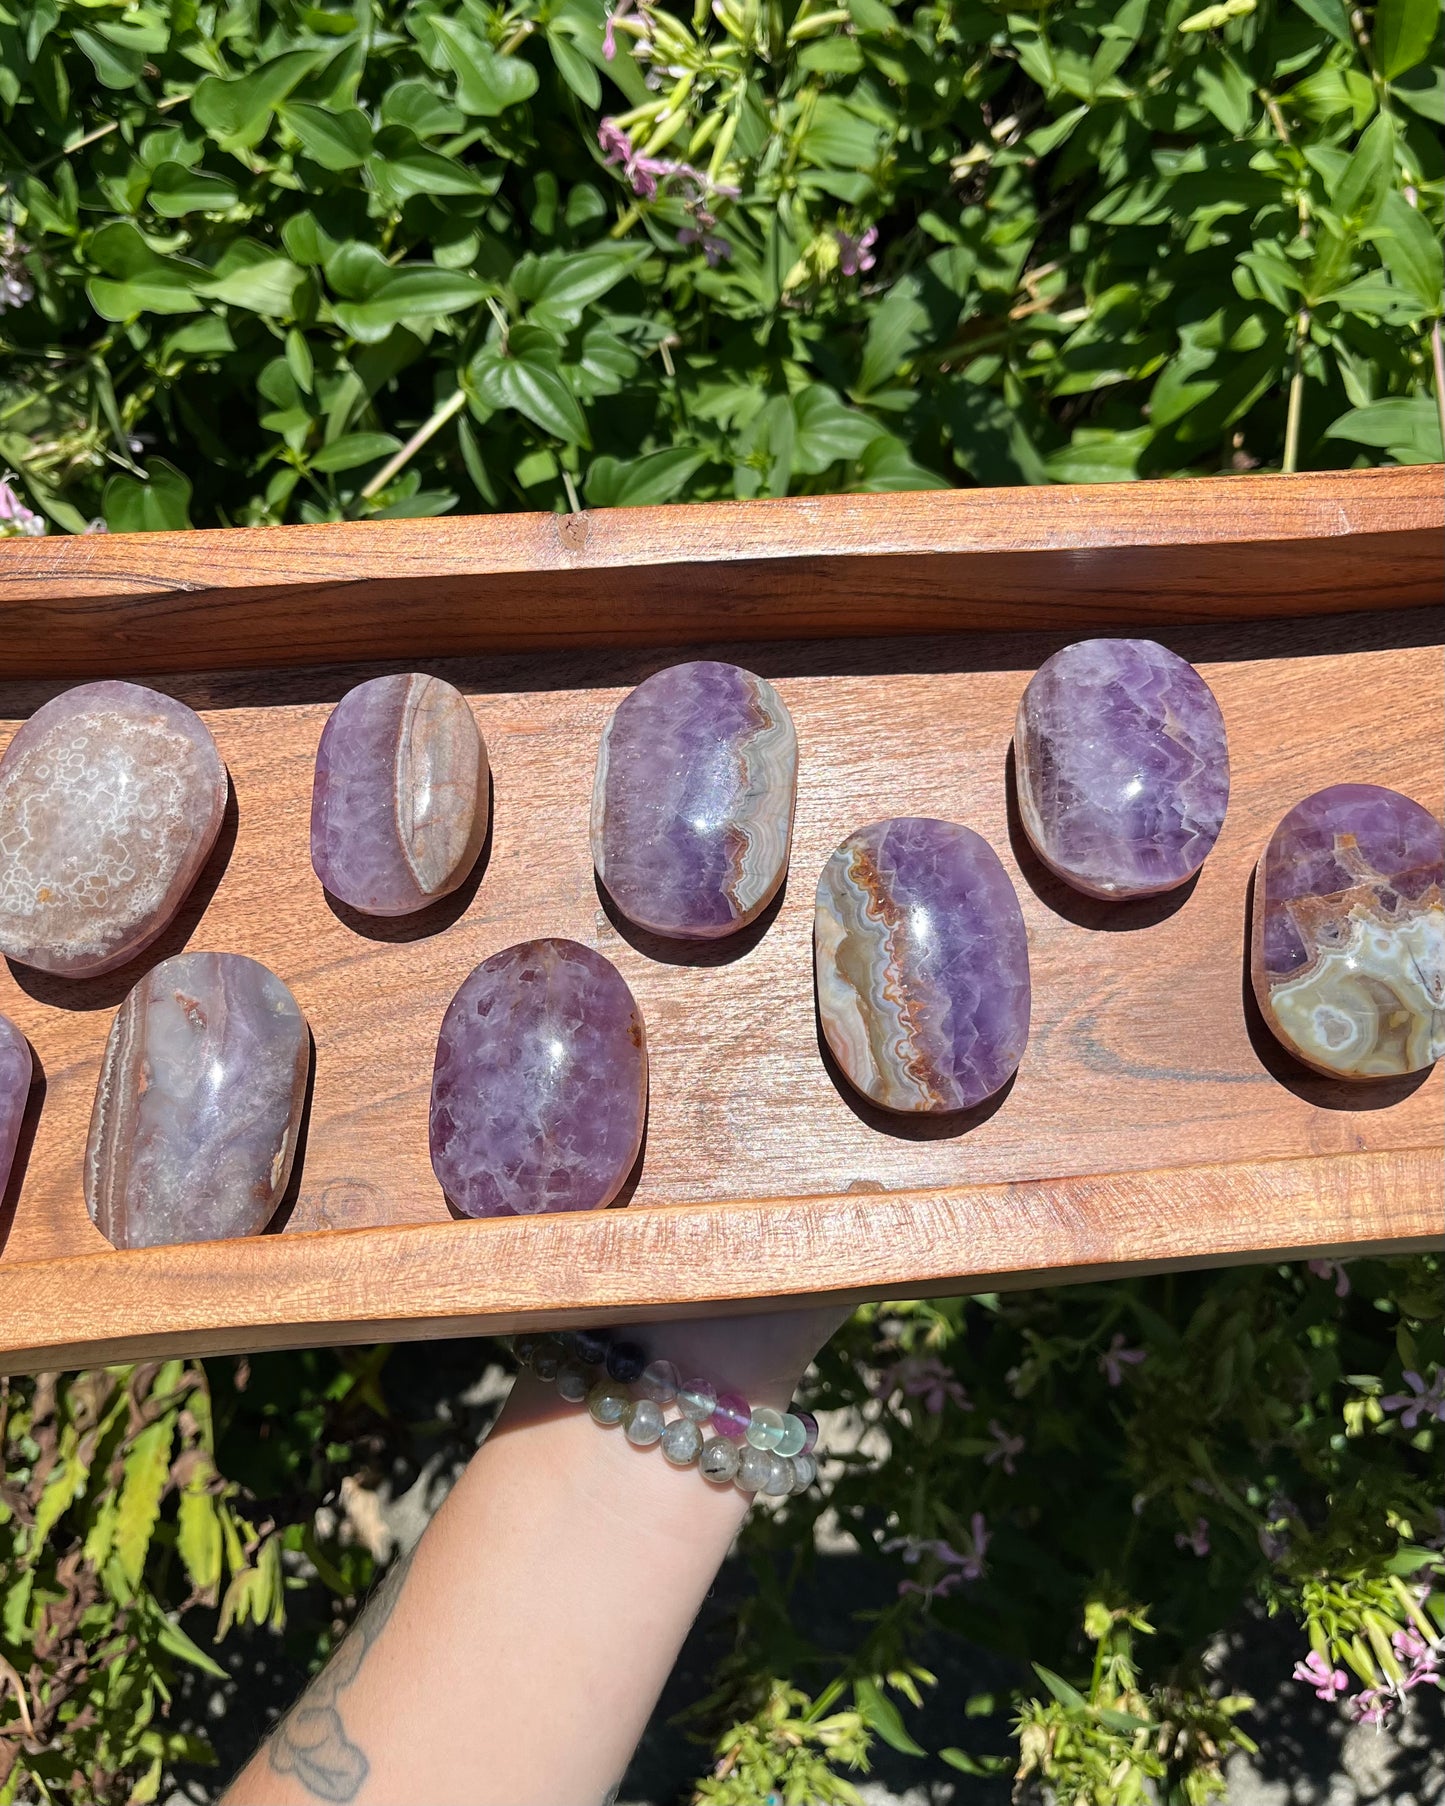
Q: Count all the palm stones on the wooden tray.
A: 9